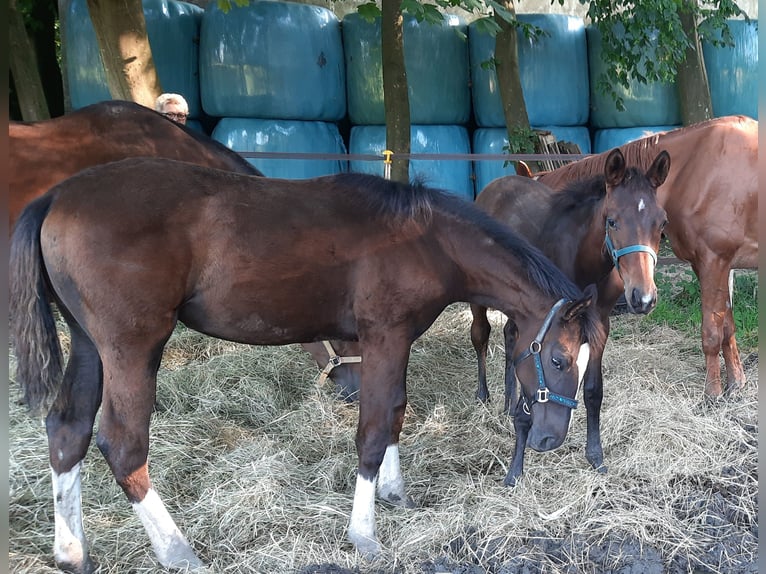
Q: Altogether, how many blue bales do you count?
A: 11